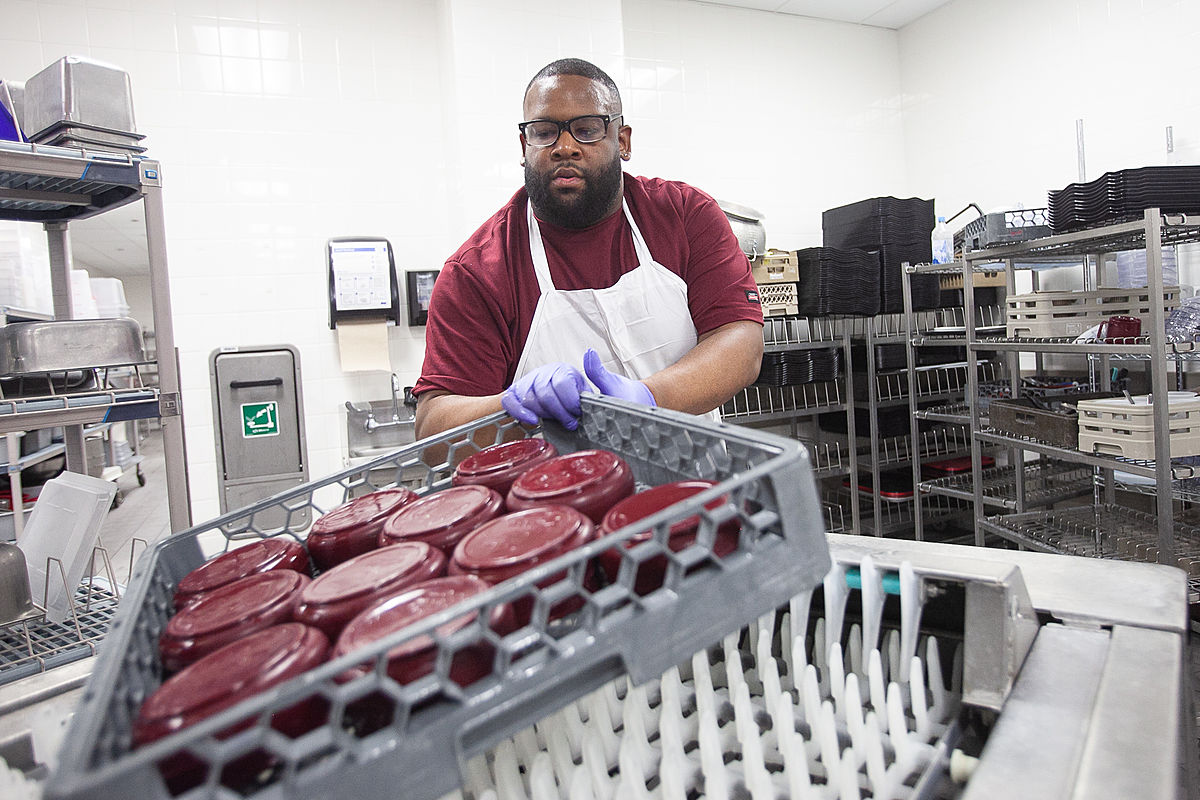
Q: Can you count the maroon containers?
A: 11